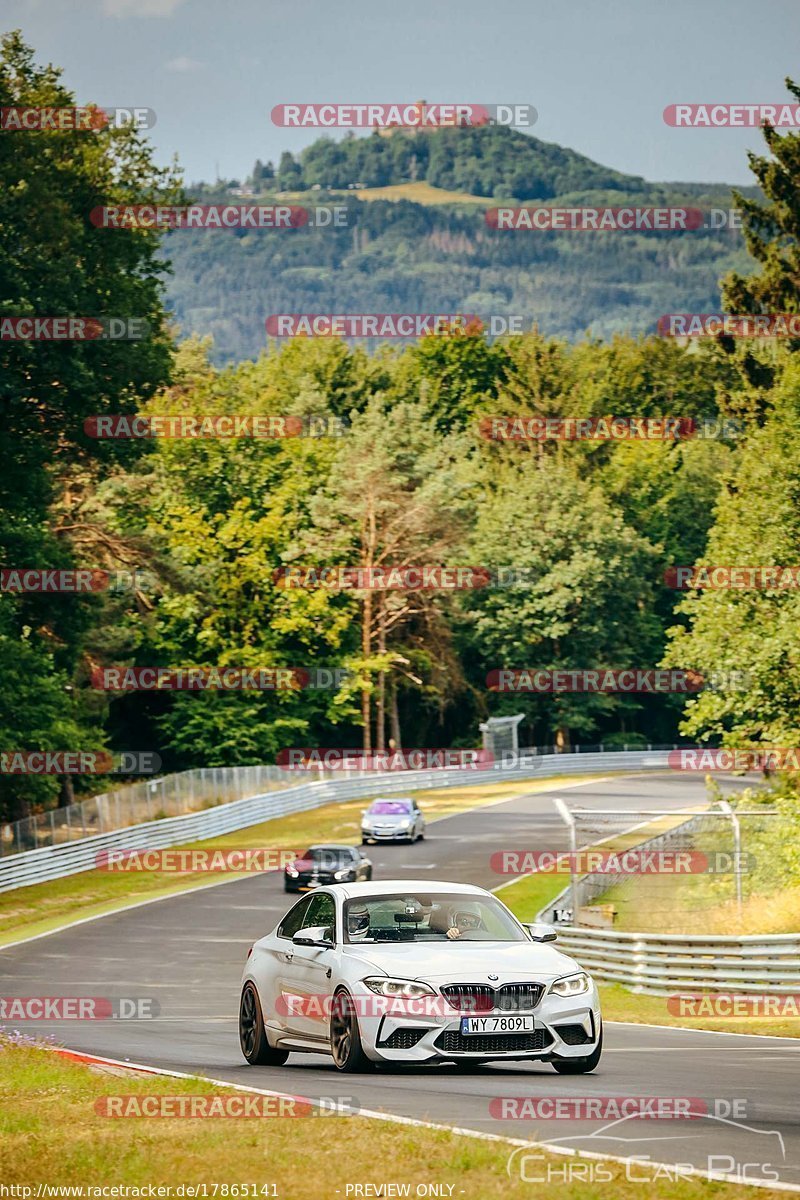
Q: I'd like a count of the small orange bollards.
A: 0